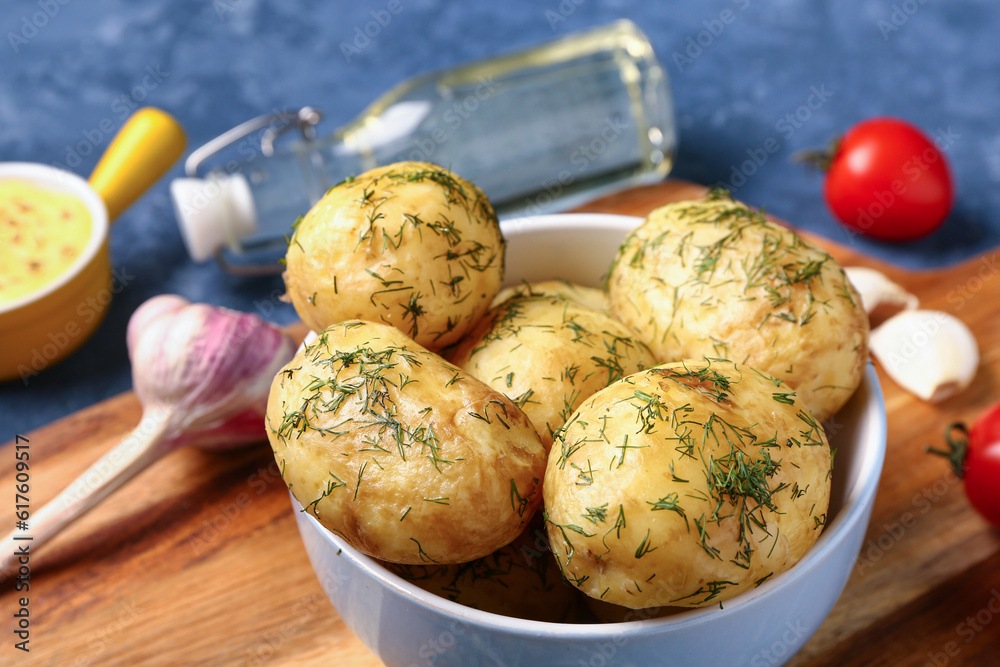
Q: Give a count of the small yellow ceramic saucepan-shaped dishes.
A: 1